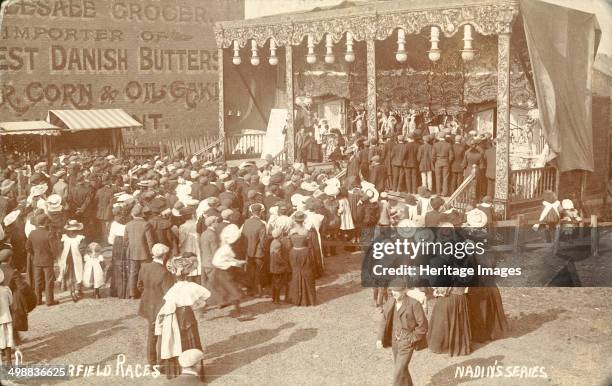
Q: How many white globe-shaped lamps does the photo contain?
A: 9